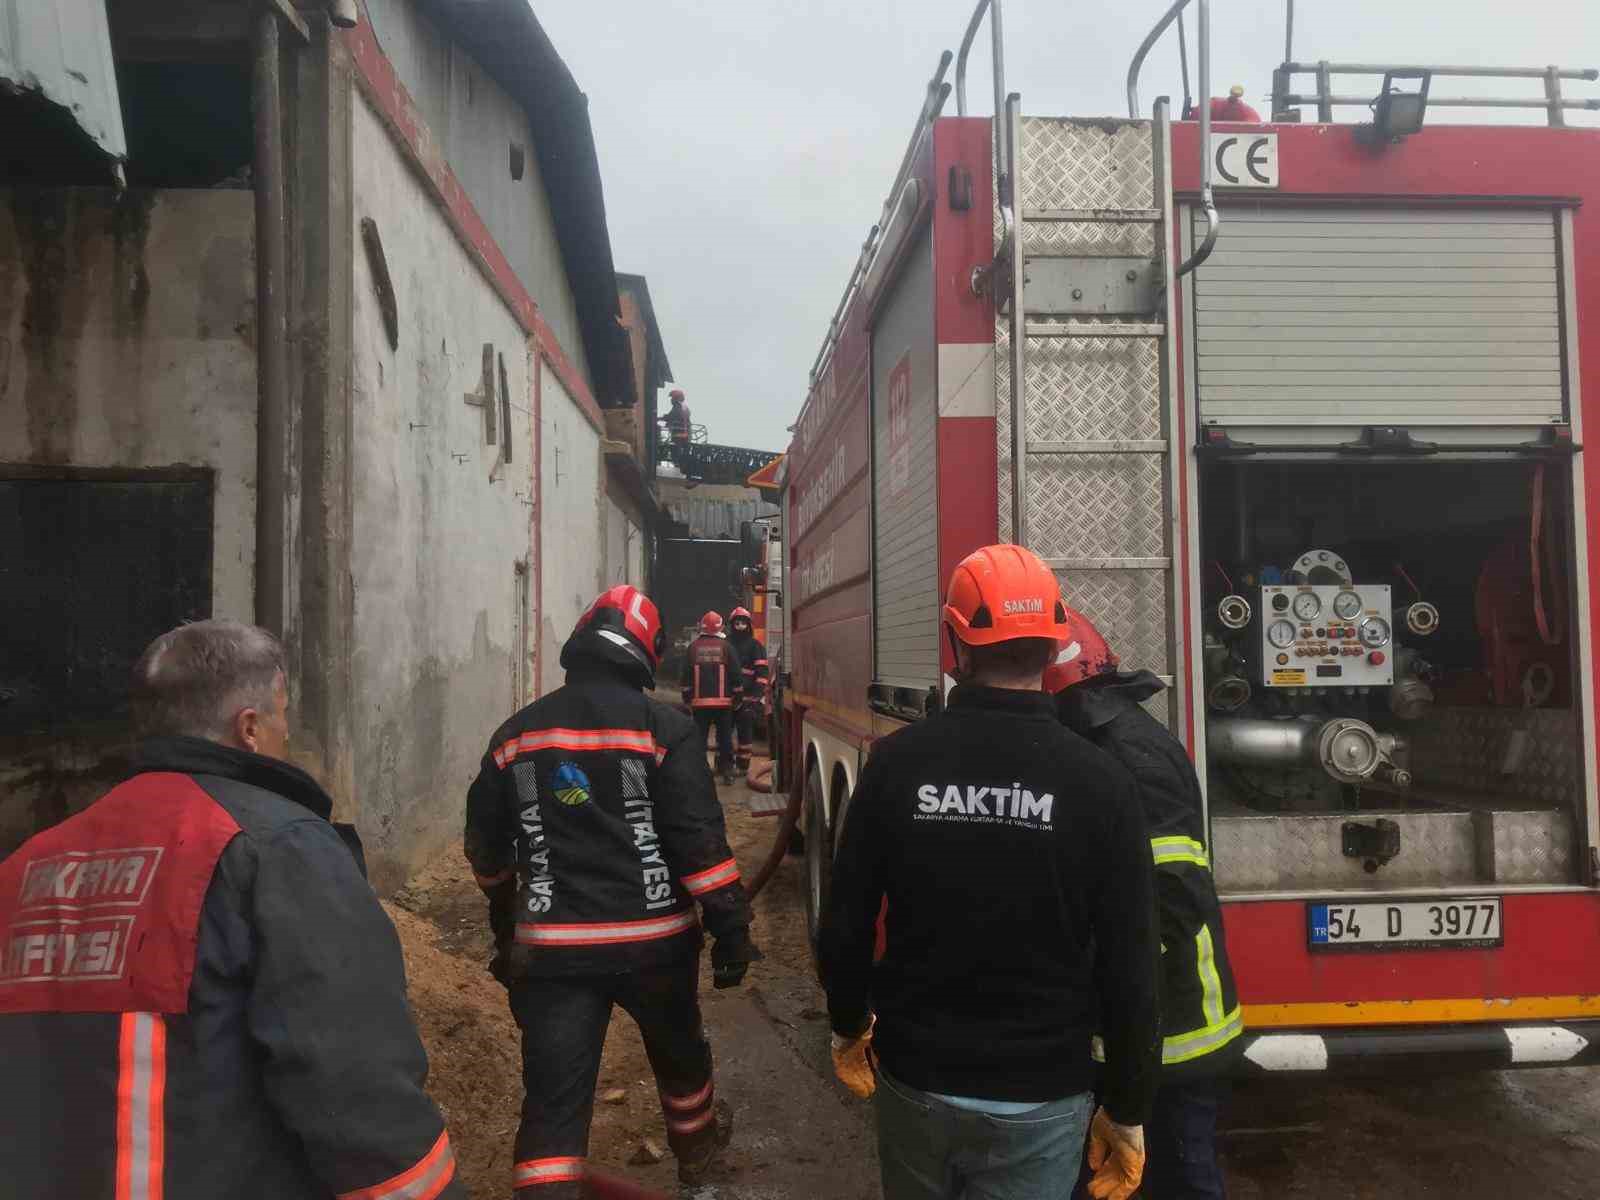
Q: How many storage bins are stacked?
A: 0